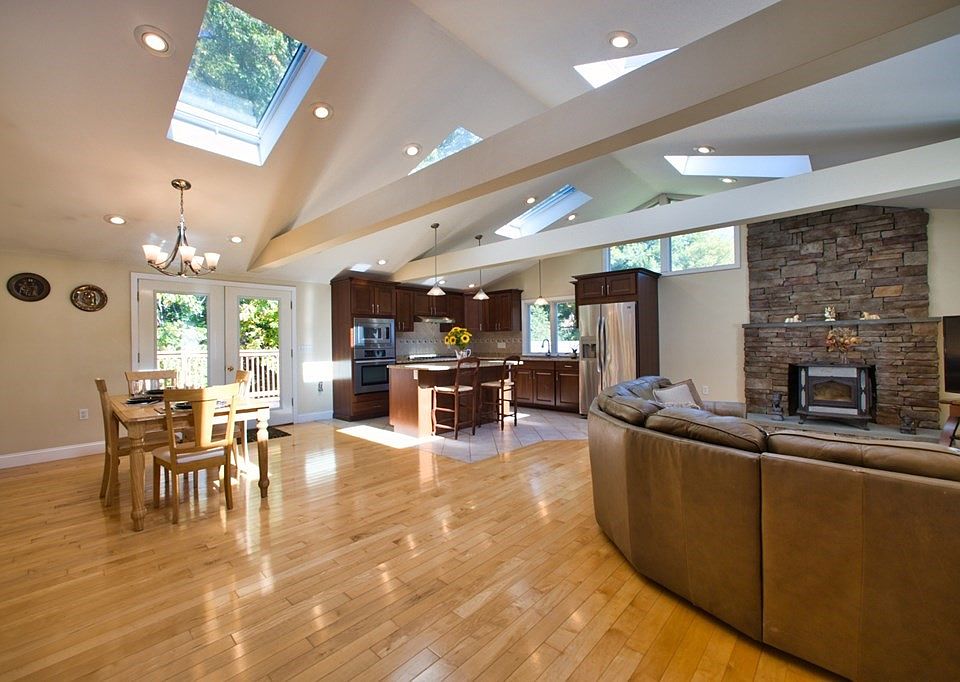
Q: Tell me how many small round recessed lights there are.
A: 13